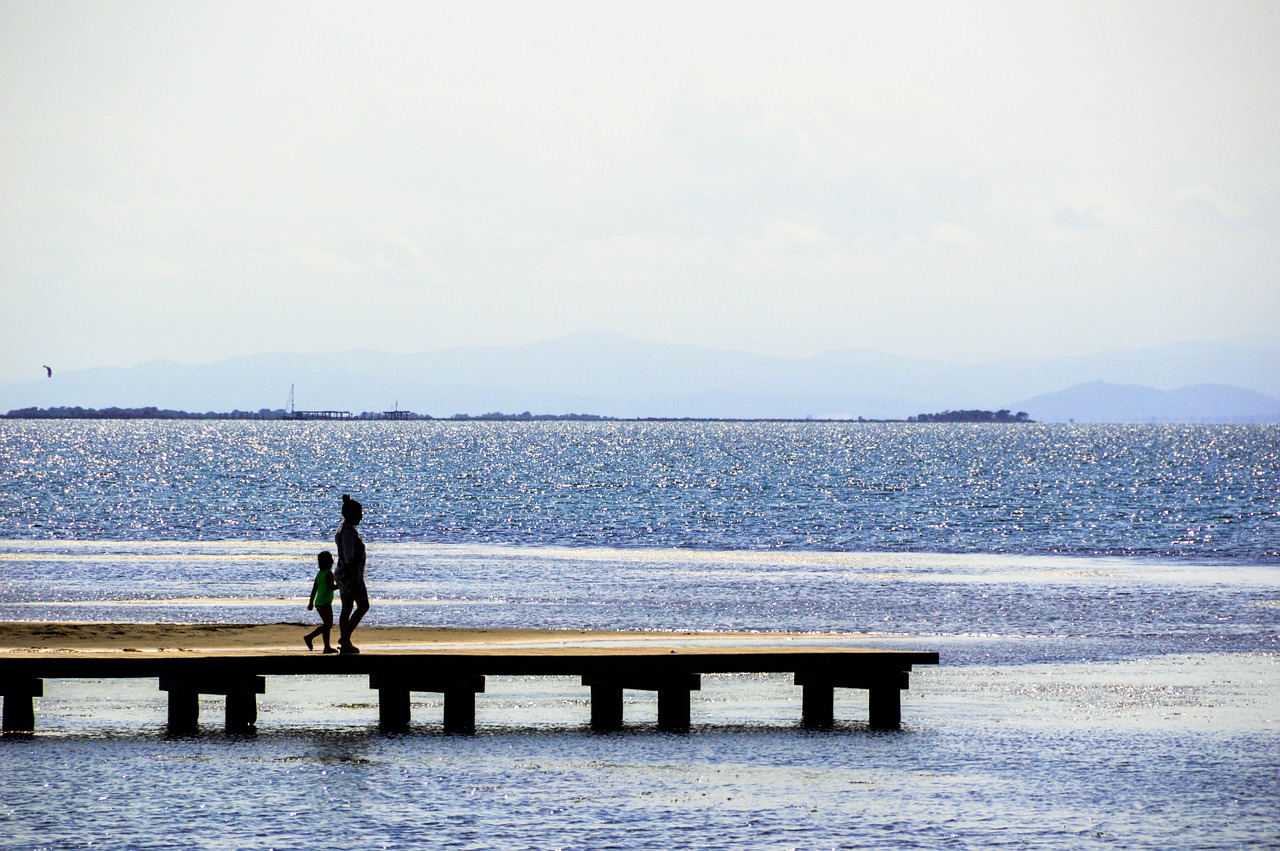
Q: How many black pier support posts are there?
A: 9